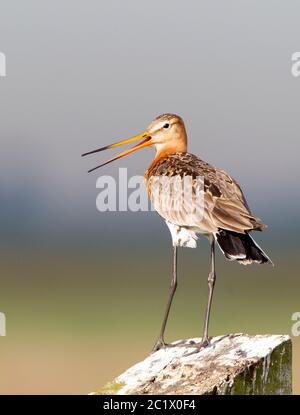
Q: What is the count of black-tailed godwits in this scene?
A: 1